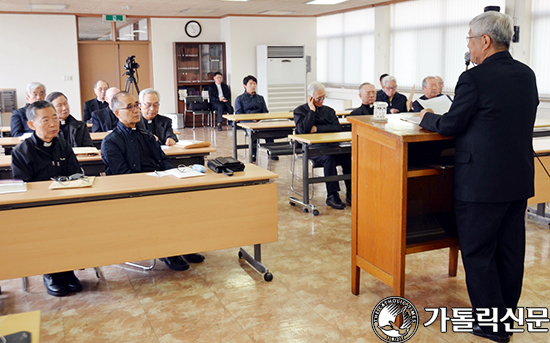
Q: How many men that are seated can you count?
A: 15